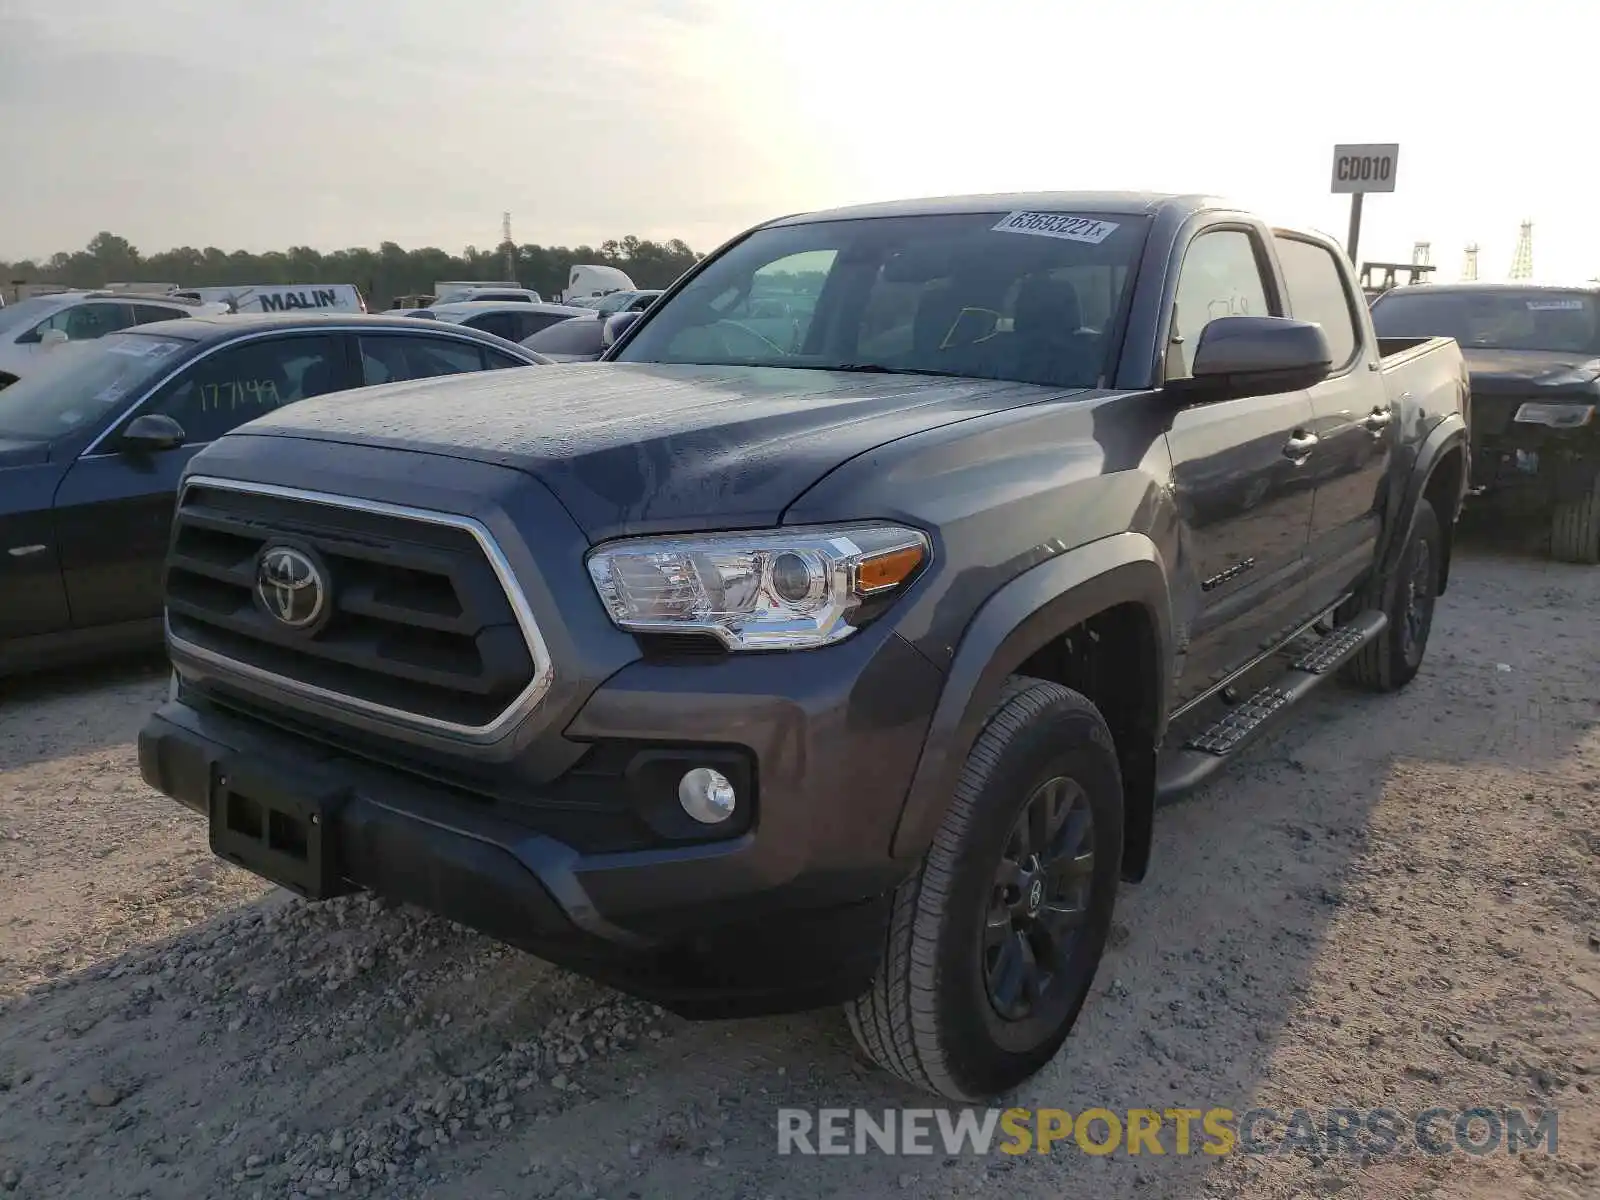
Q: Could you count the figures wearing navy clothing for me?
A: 0